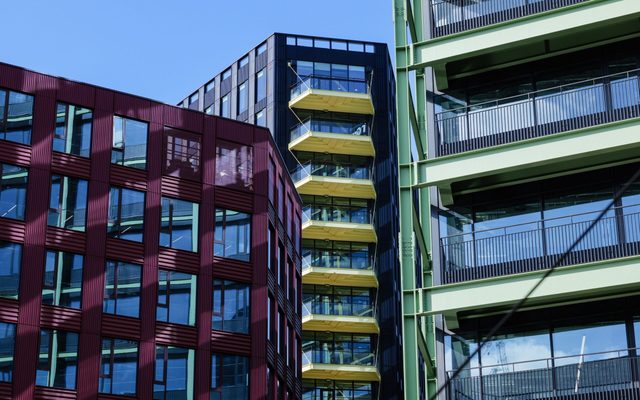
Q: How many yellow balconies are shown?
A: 7